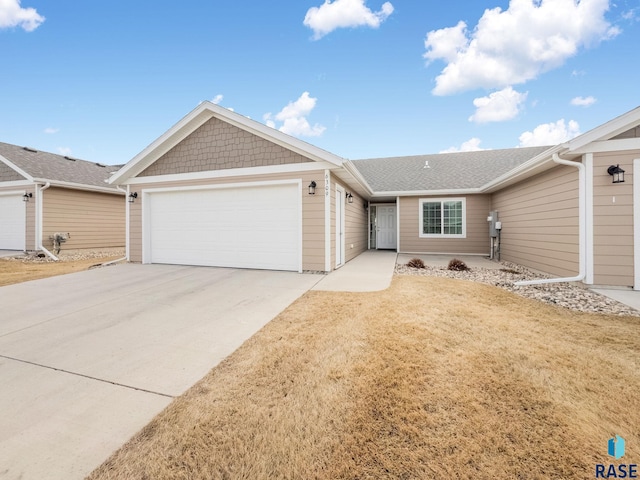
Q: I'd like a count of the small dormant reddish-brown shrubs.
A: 2